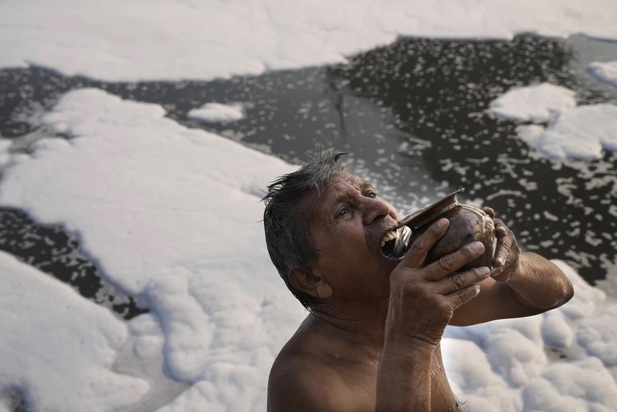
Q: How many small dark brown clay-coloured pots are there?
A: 1